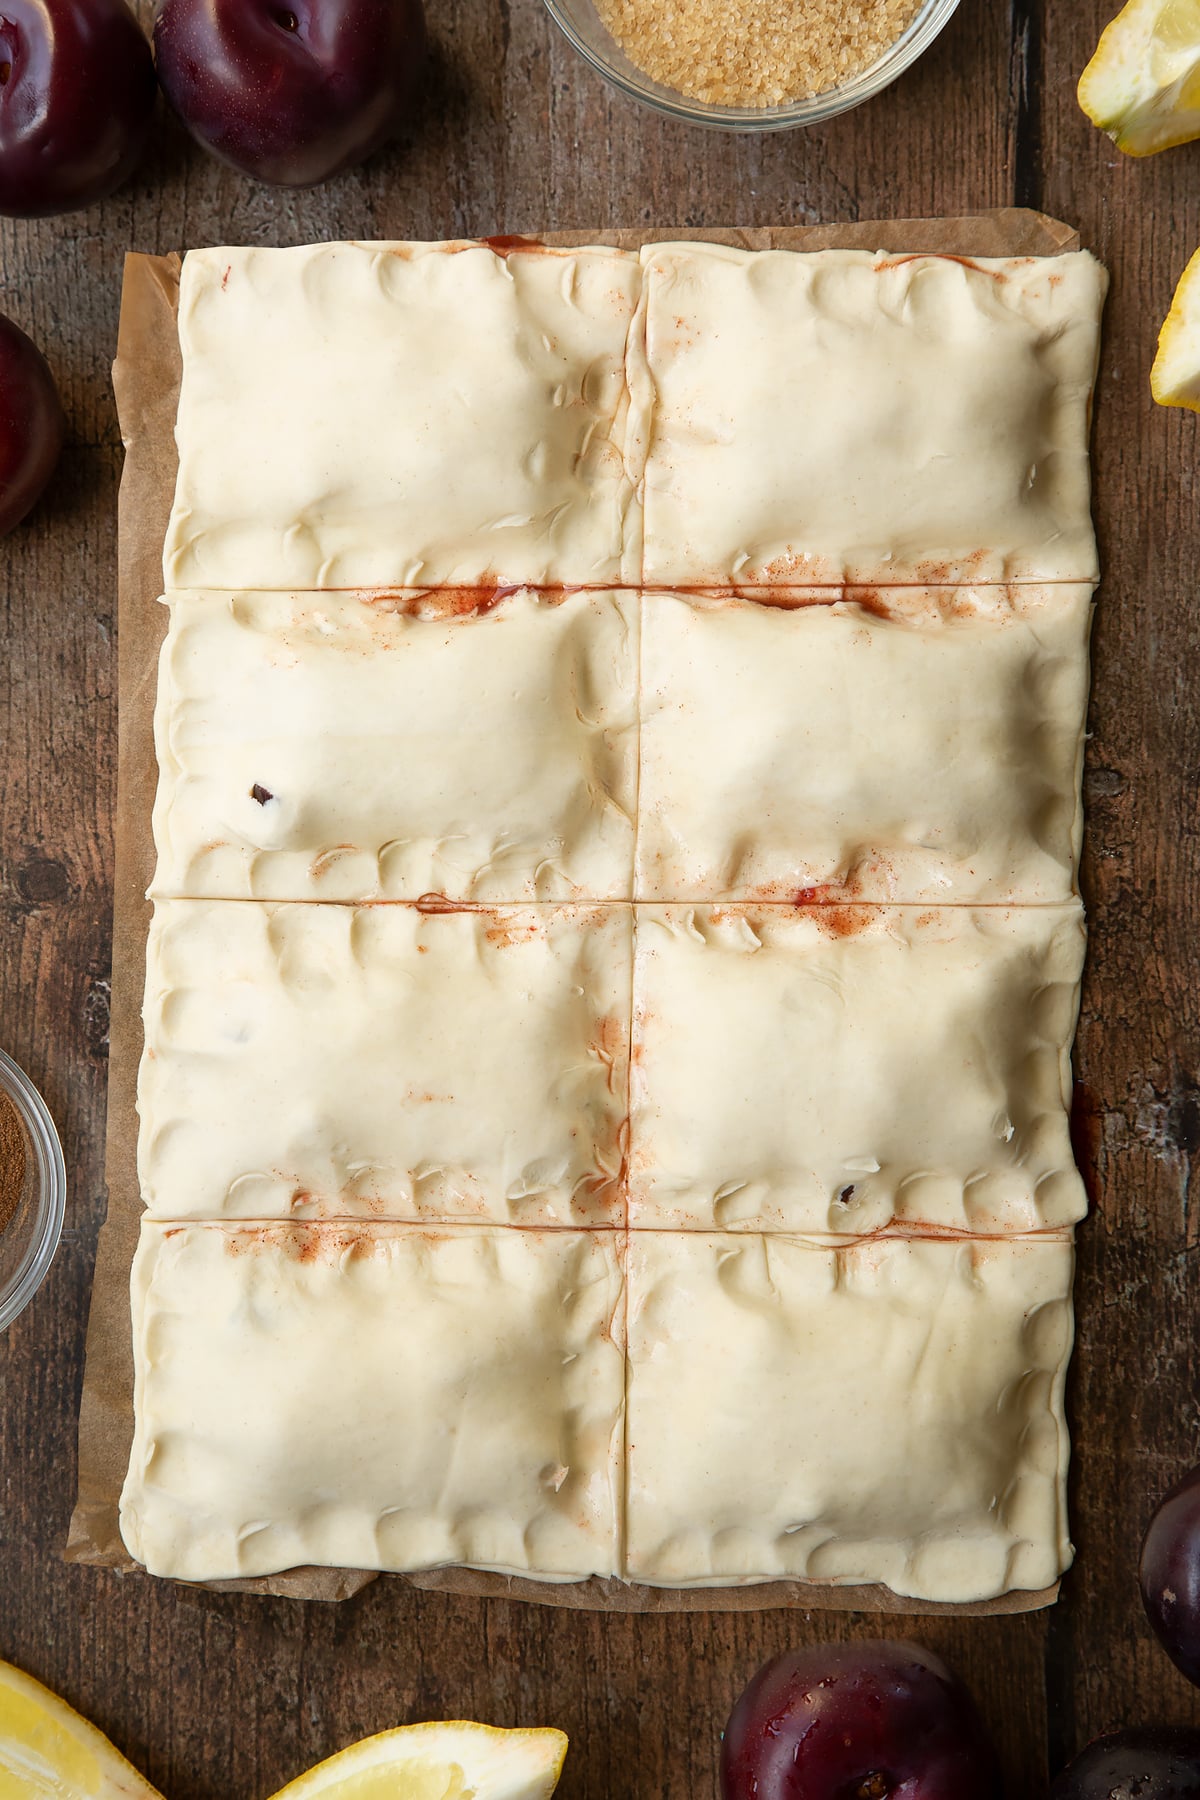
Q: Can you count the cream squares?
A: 8